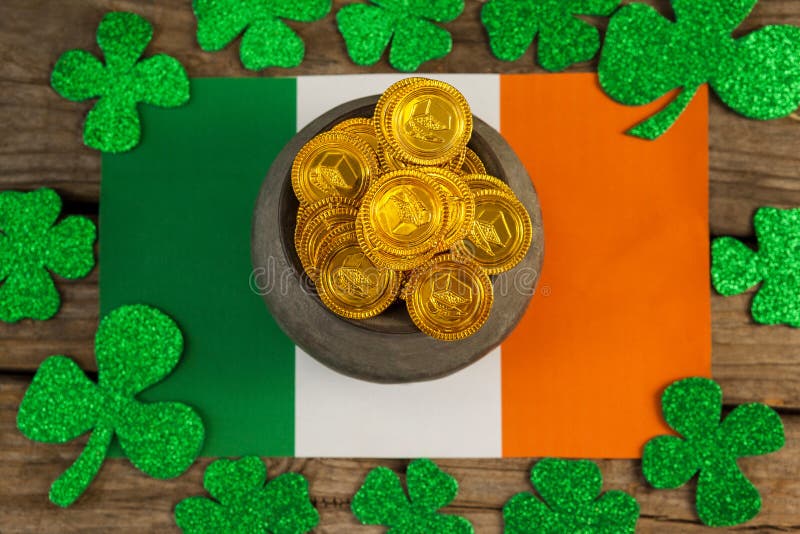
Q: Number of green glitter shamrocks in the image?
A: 12